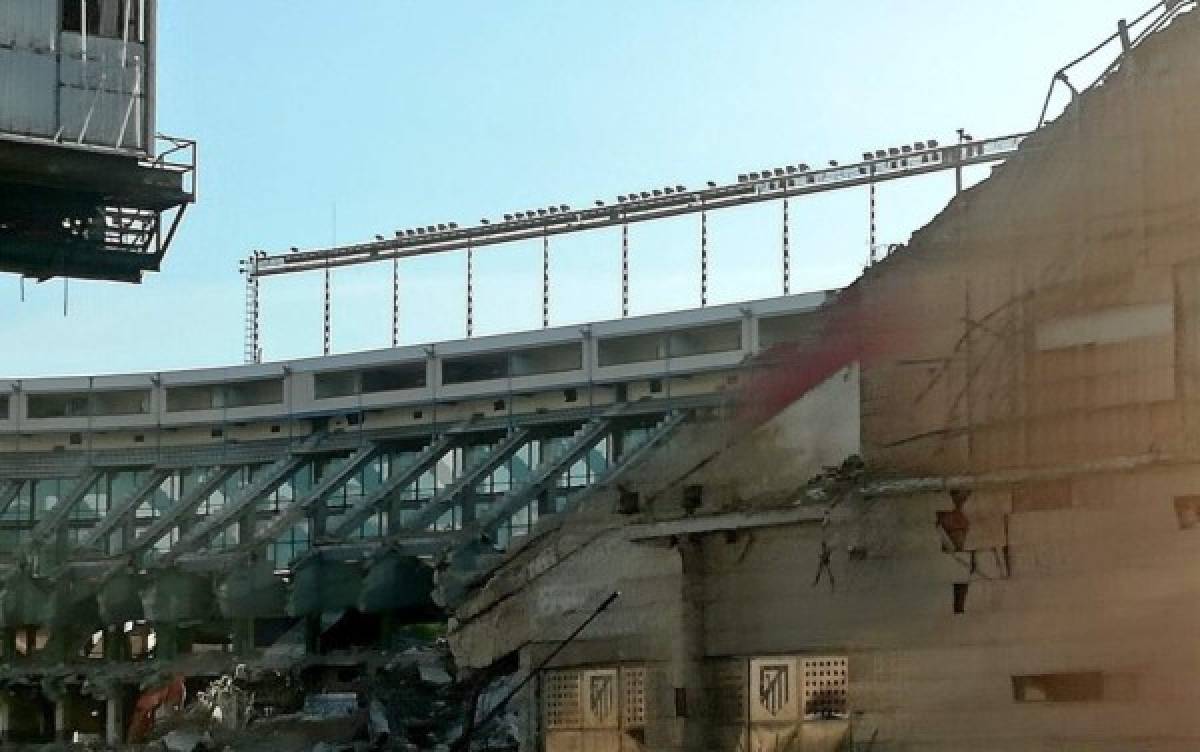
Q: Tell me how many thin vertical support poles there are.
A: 10